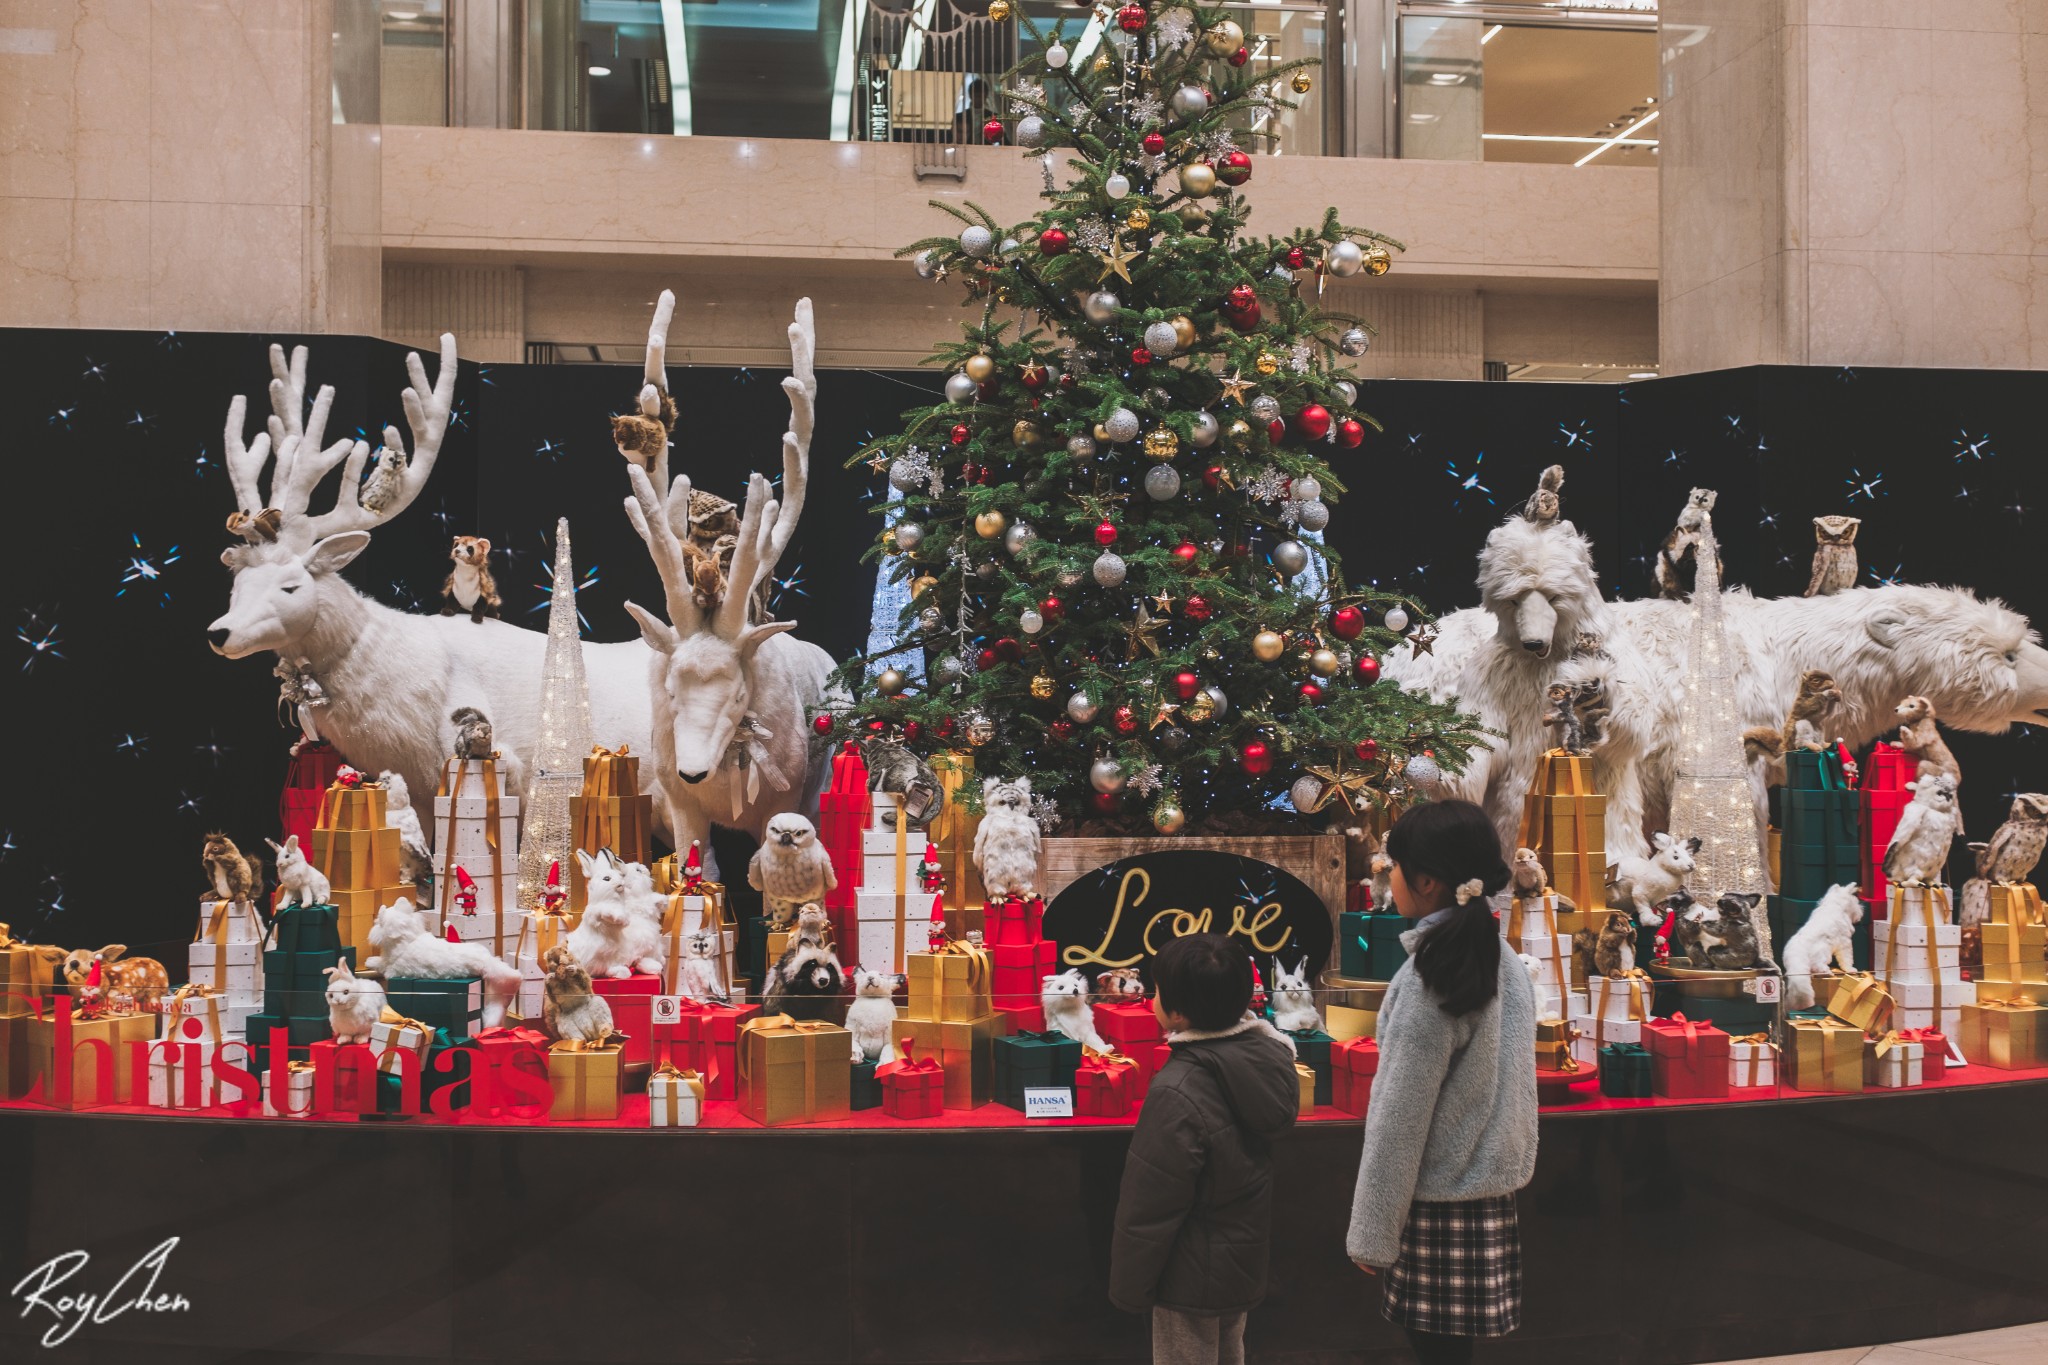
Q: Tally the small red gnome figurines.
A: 11